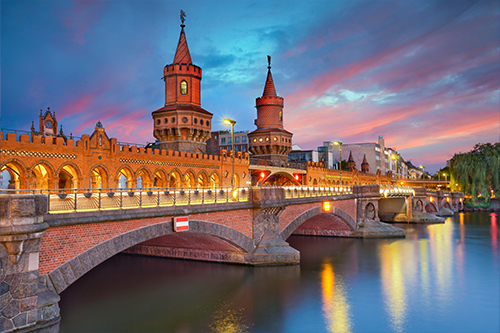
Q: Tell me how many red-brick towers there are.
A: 2